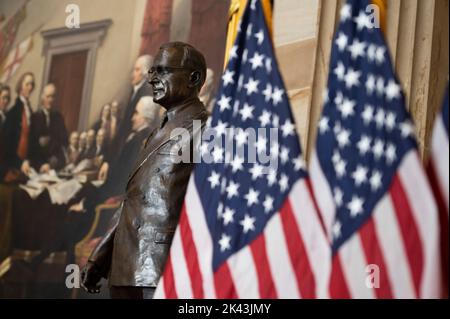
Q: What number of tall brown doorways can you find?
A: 1